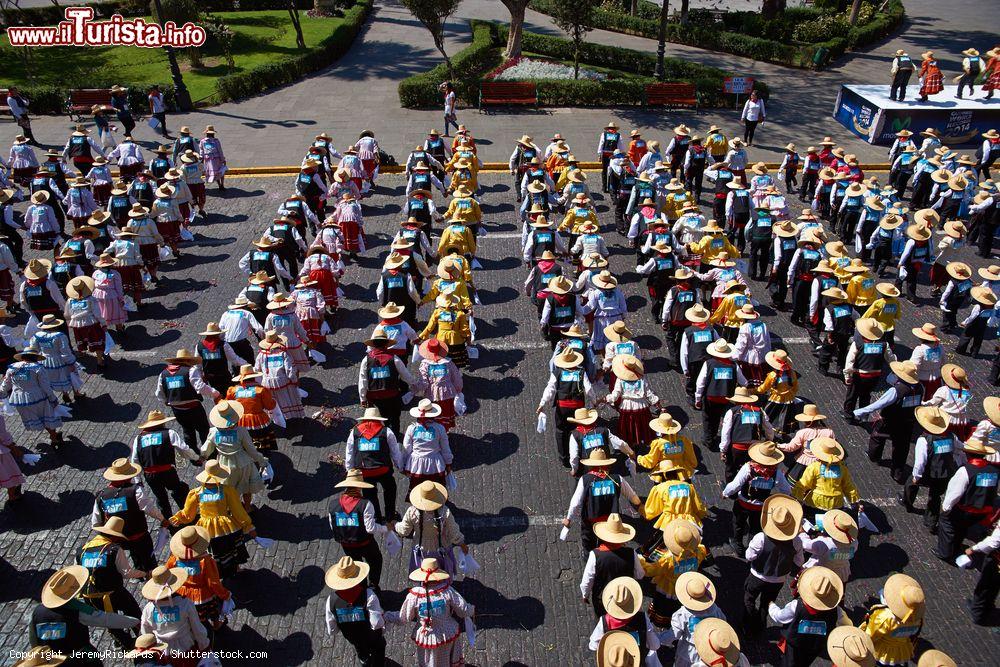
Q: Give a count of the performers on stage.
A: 4